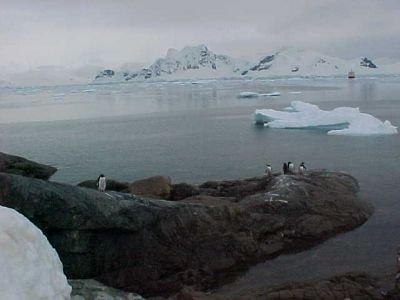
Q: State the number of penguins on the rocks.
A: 5